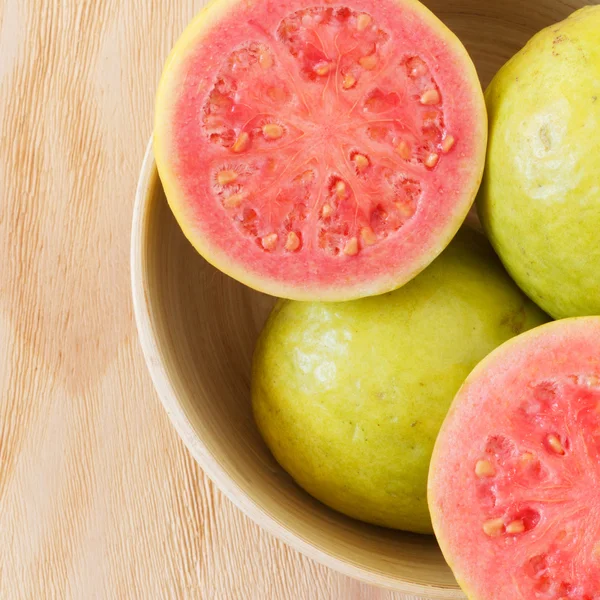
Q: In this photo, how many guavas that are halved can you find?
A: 2